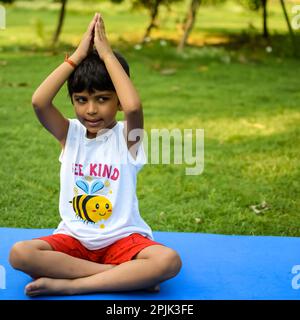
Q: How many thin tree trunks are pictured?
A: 5